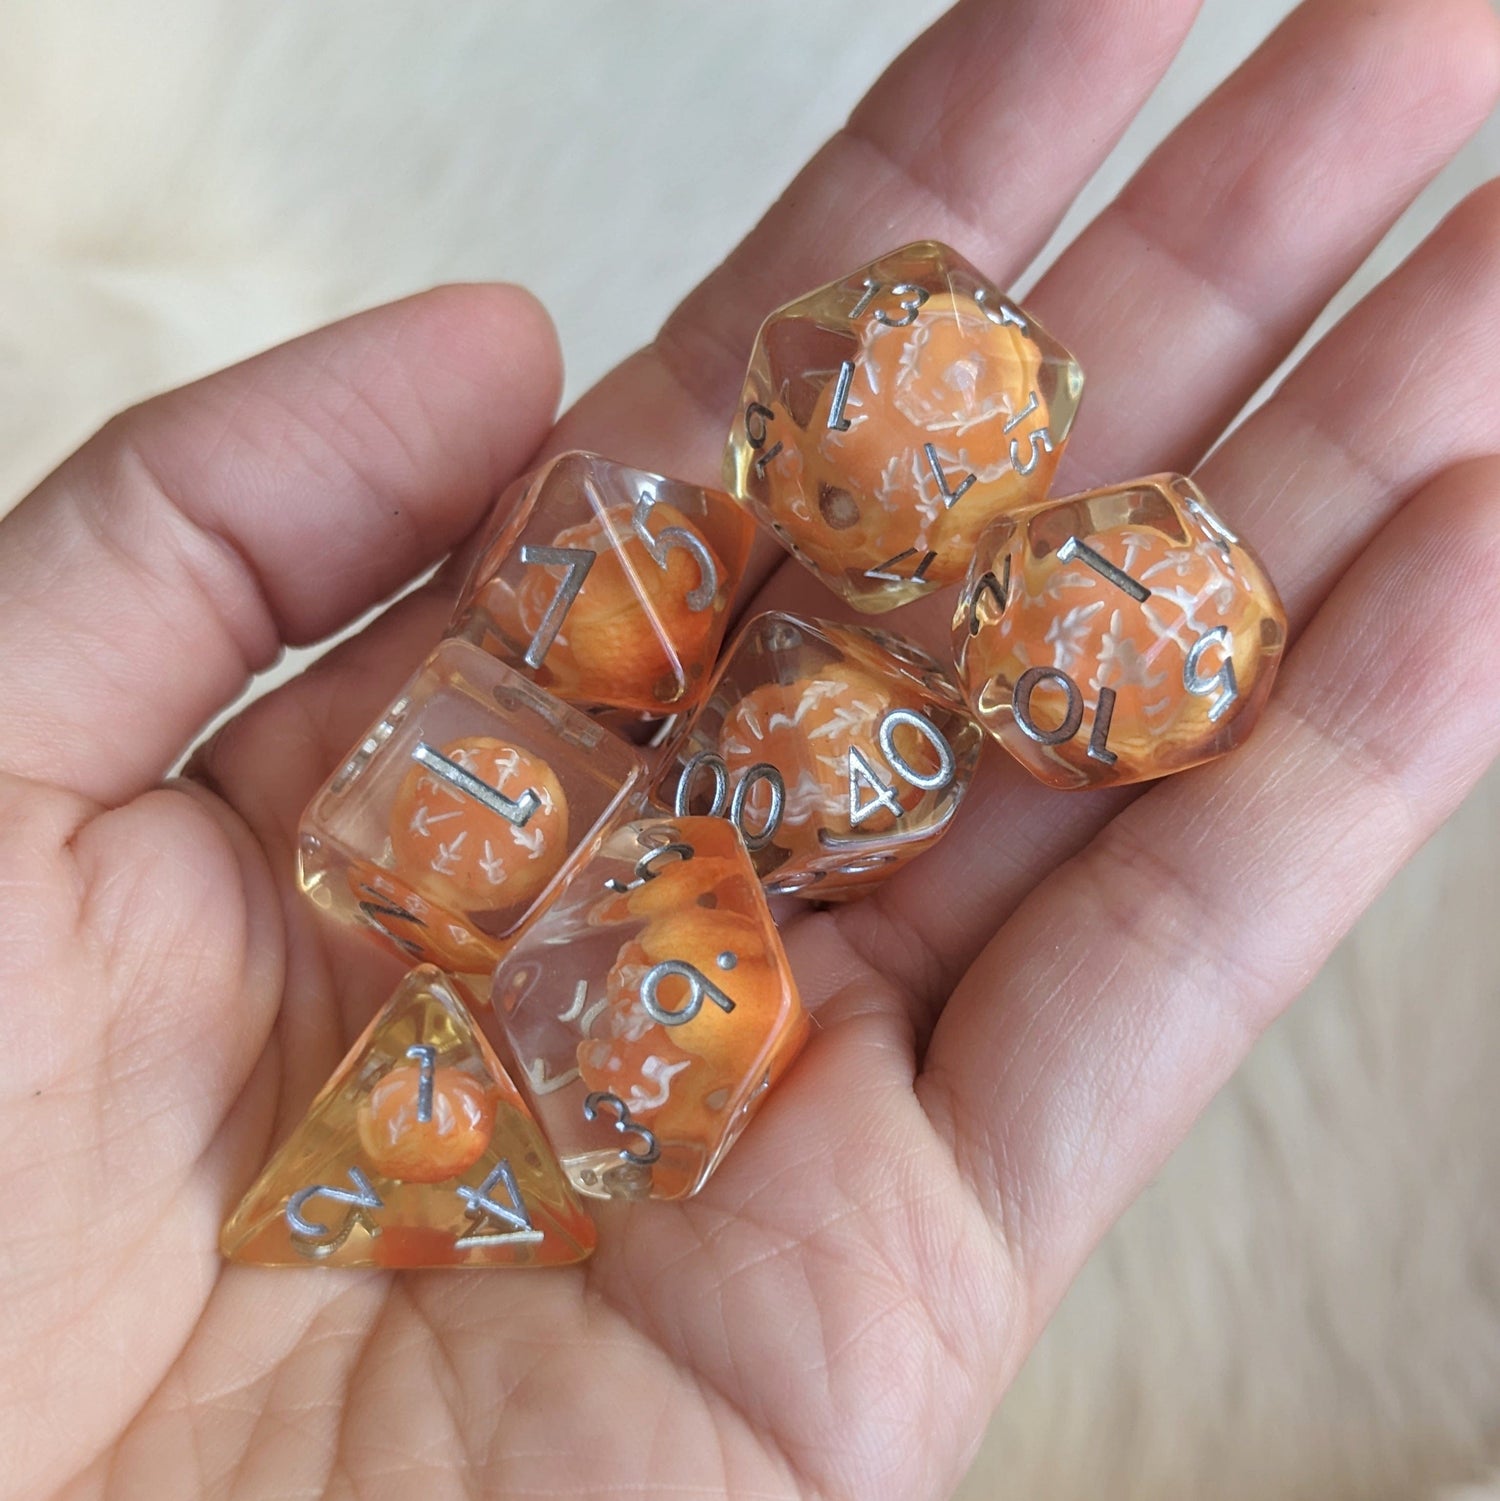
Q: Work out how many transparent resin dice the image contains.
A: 7